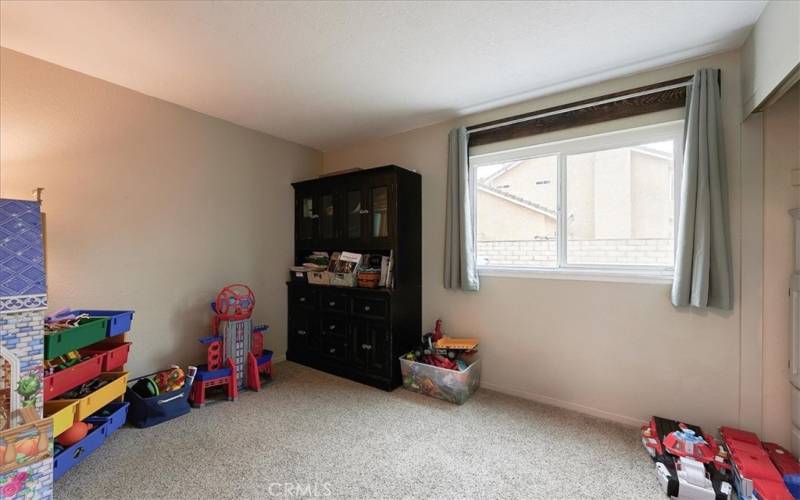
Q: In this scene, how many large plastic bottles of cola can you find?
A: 0